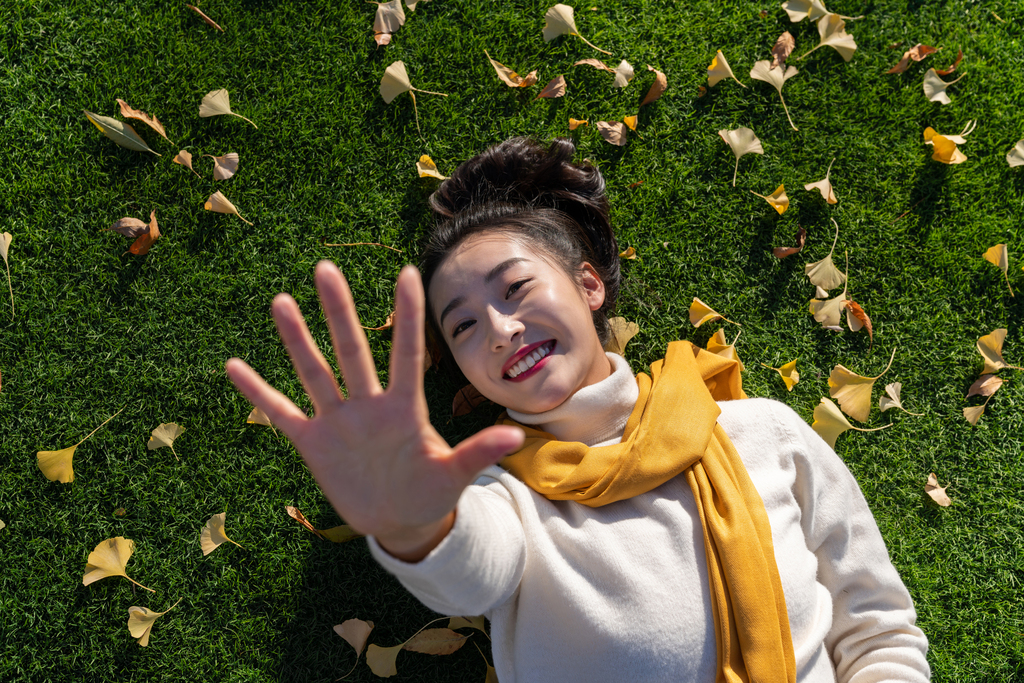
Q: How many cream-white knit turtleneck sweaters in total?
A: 1